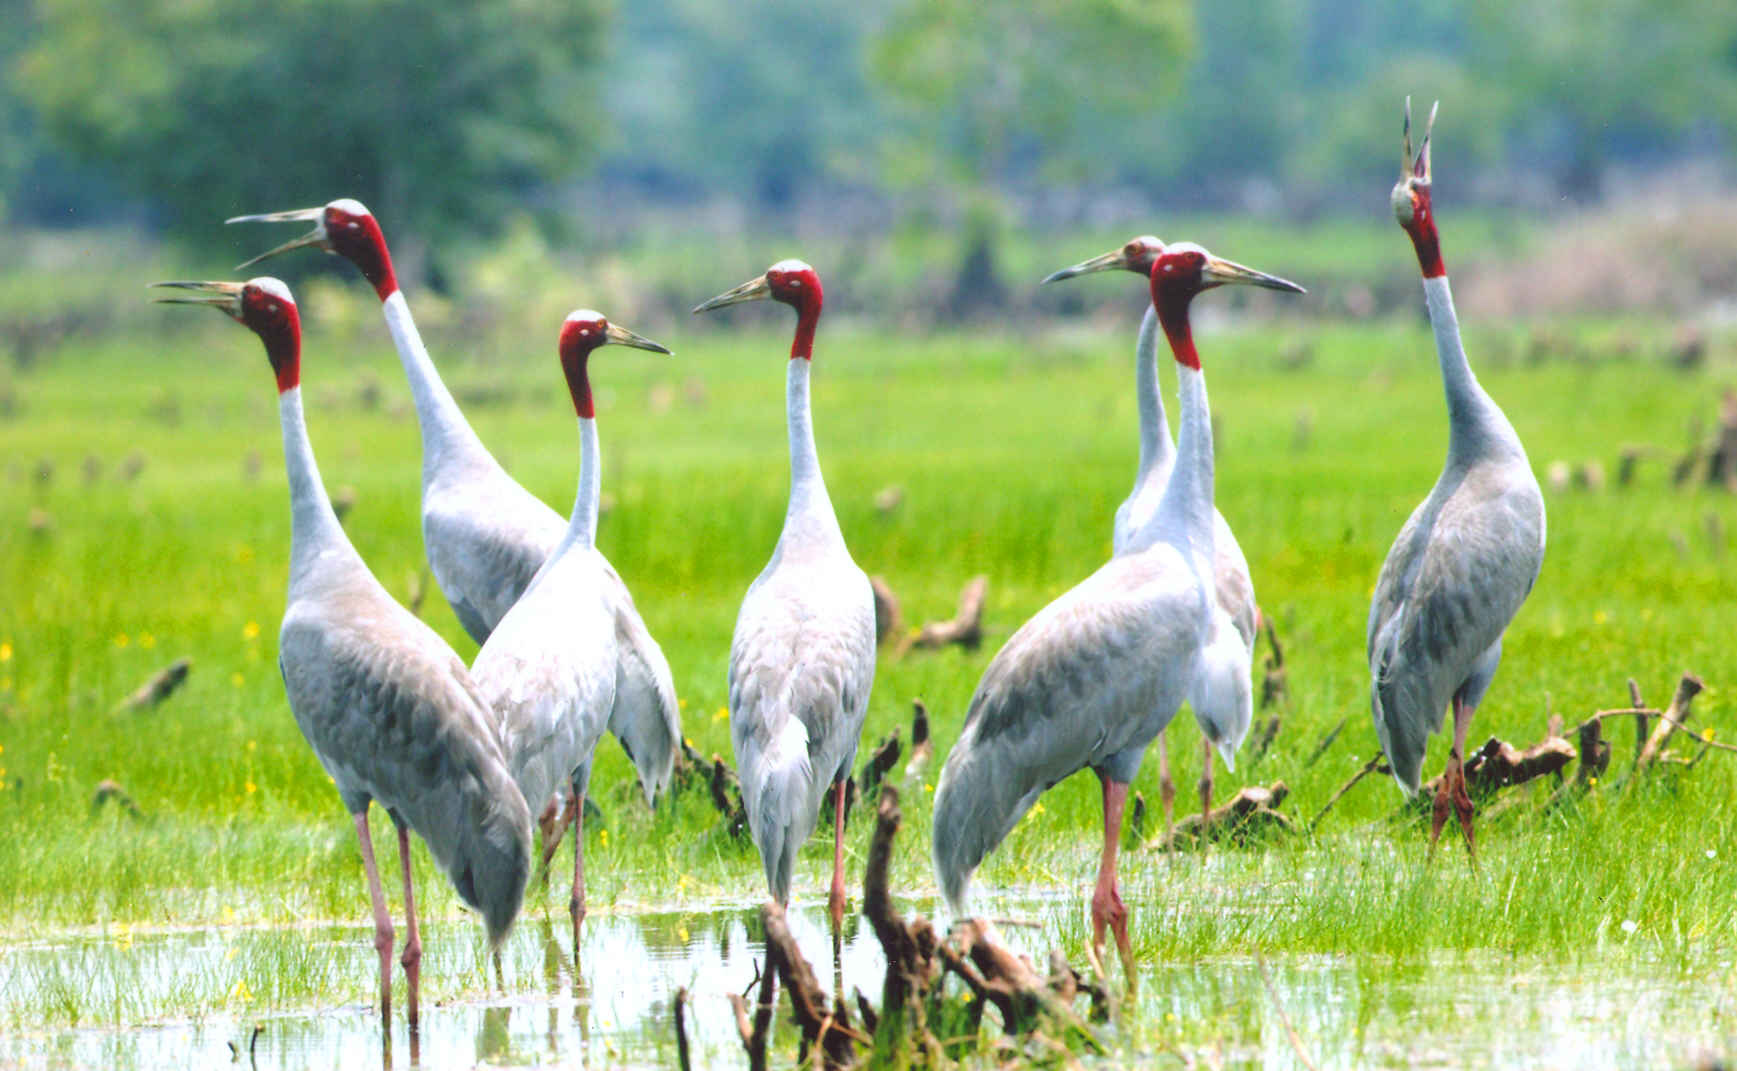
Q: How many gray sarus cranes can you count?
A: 7